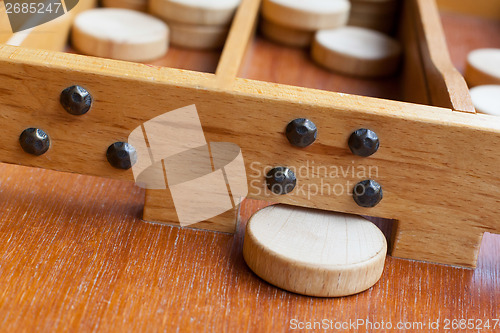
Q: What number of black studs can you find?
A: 7